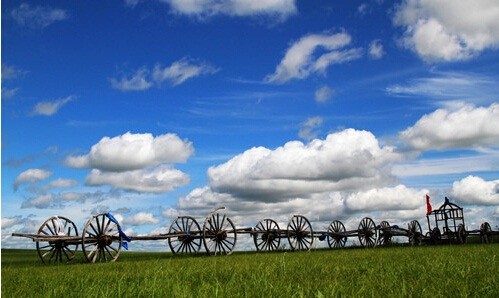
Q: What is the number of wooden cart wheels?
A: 13